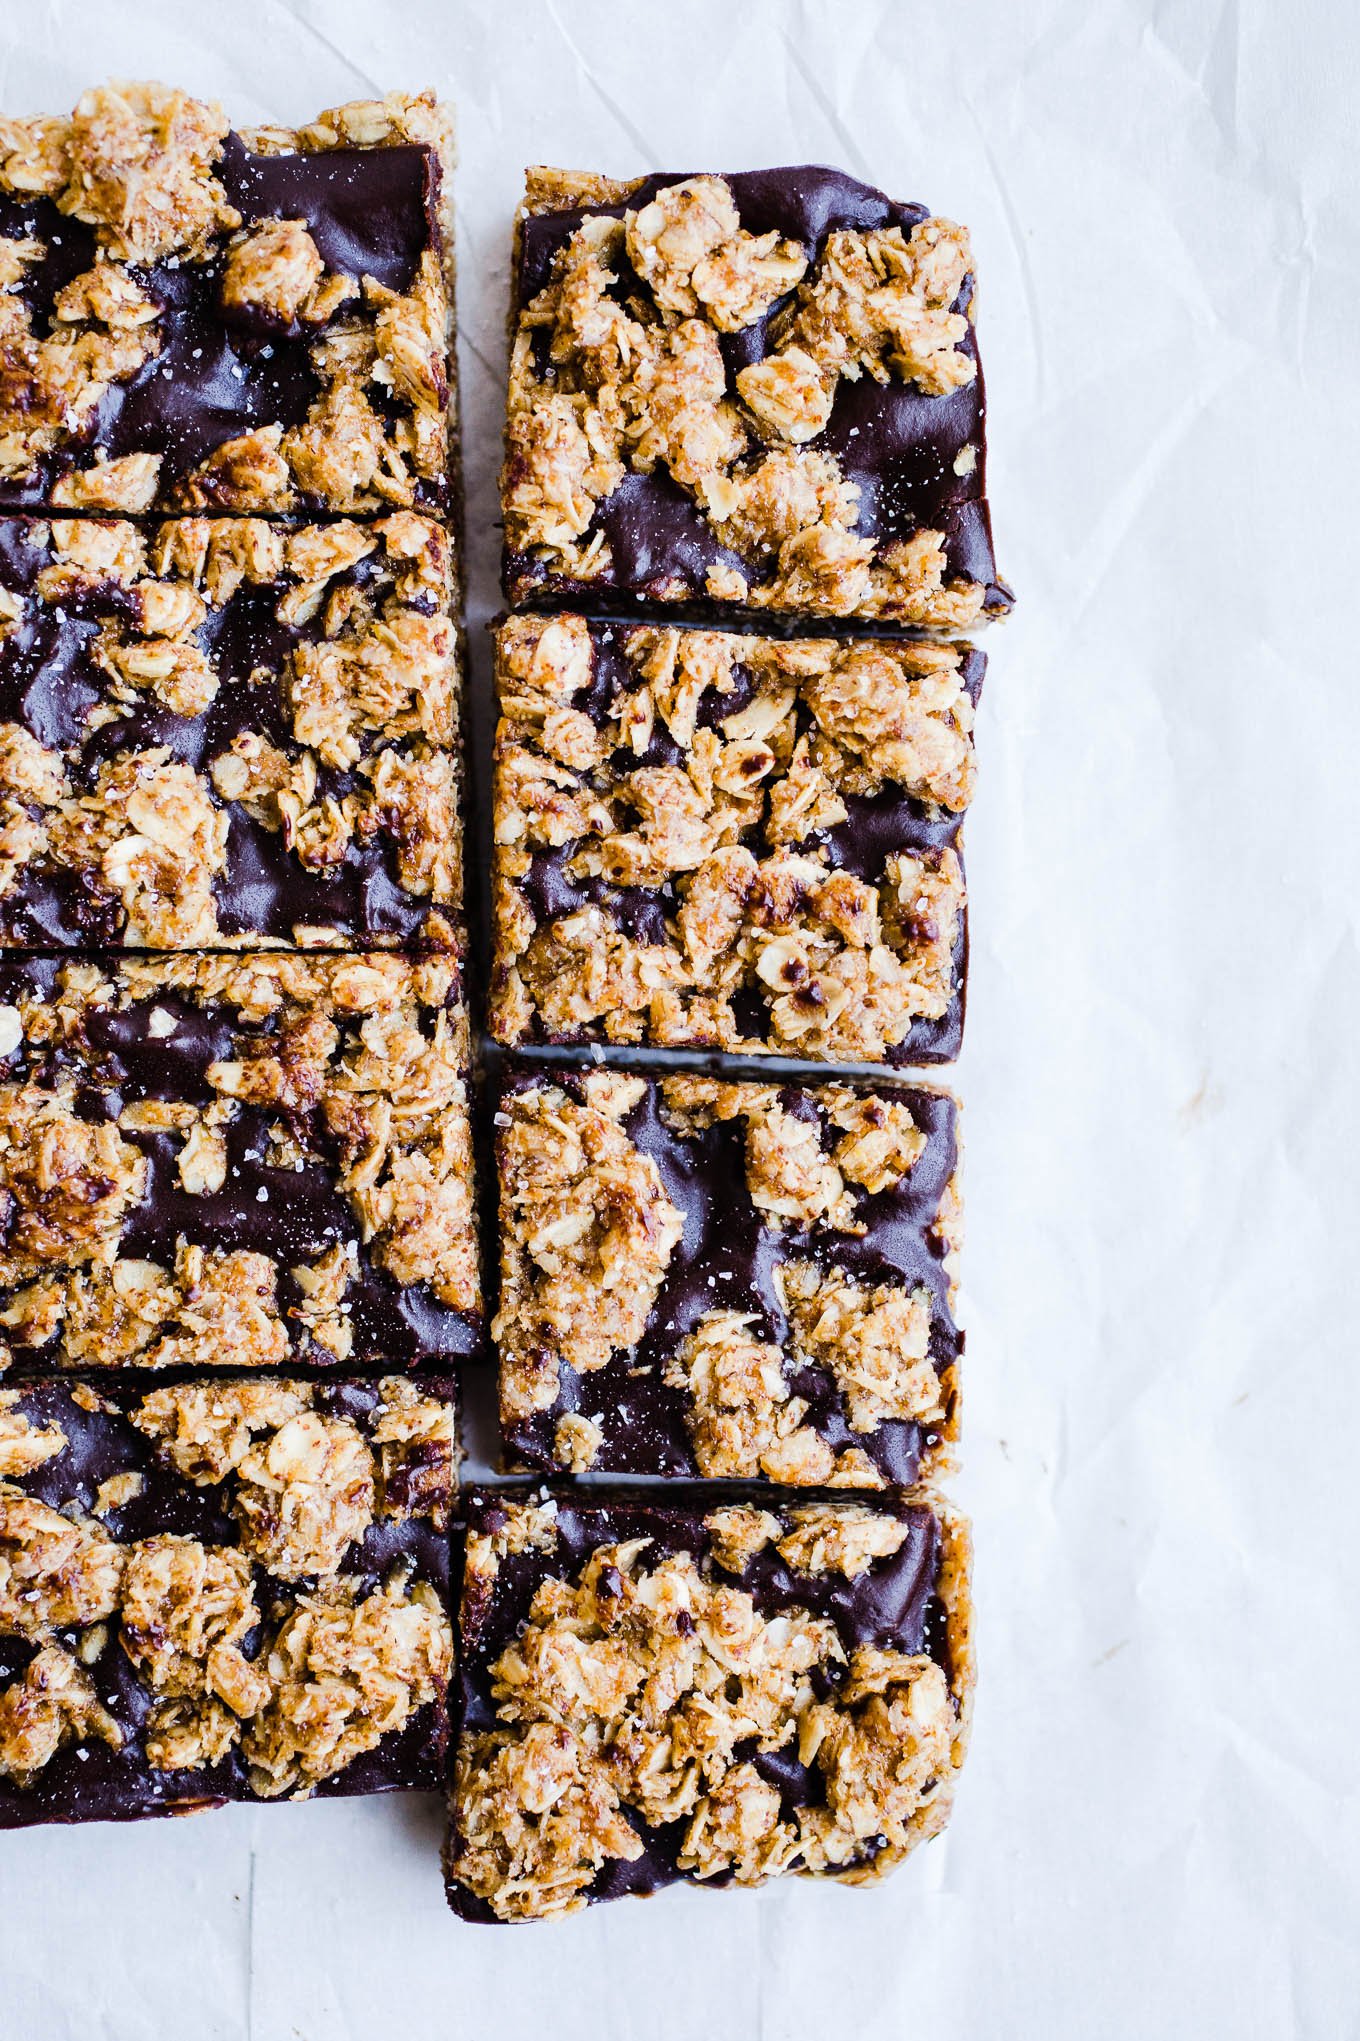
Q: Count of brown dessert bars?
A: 8